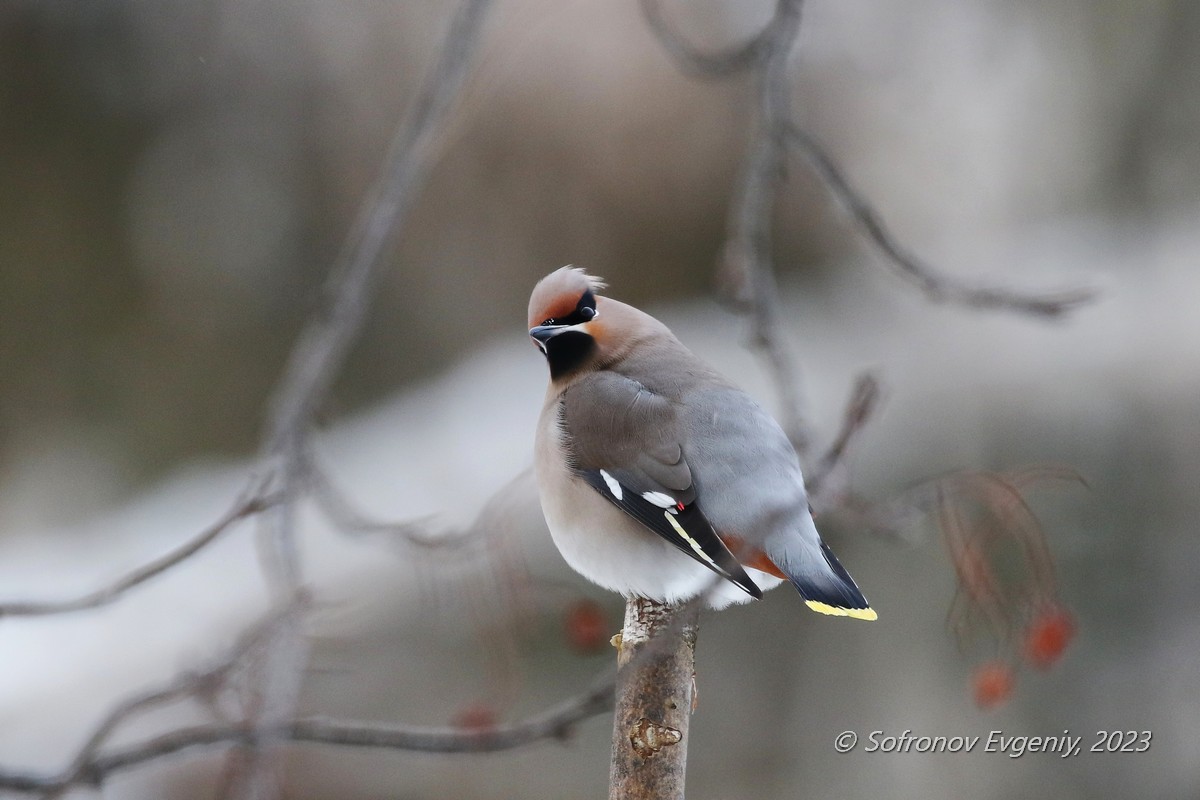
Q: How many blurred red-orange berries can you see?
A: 4